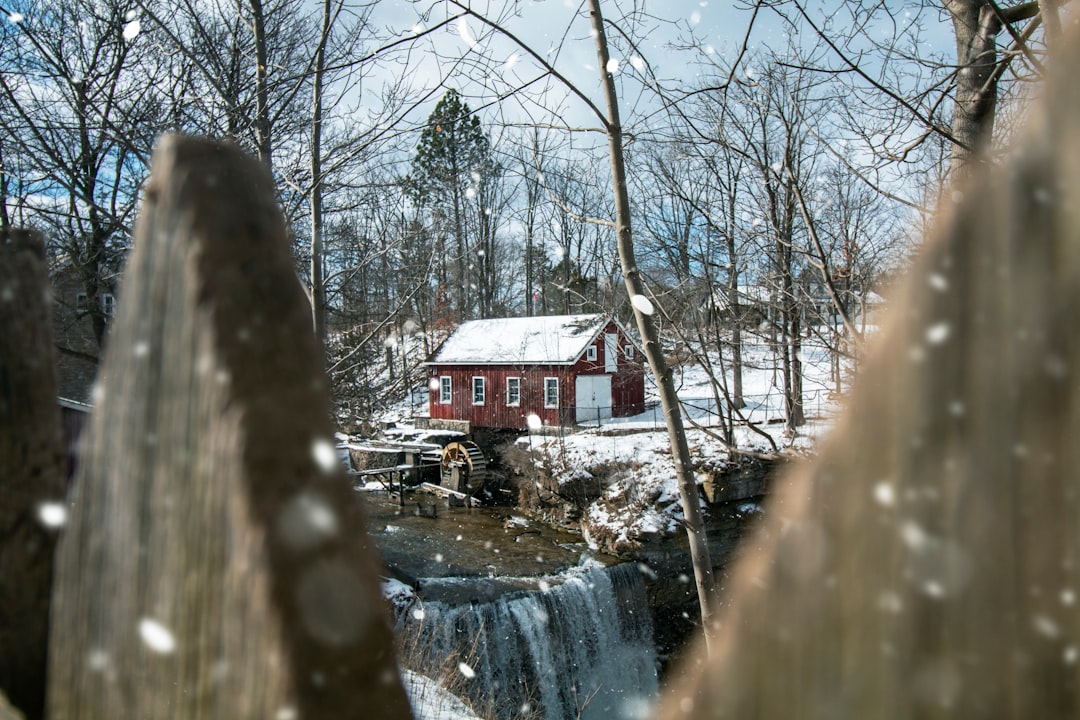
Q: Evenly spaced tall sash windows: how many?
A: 4